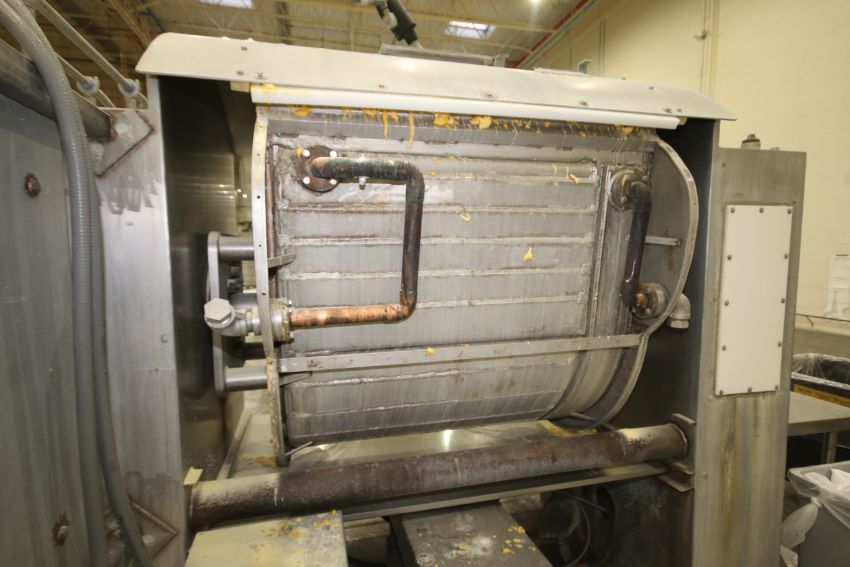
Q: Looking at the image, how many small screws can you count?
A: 12